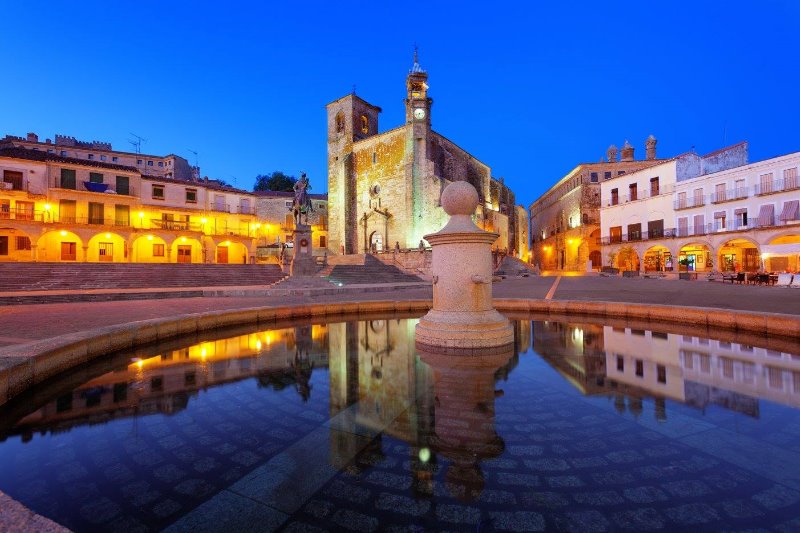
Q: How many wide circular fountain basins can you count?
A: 1